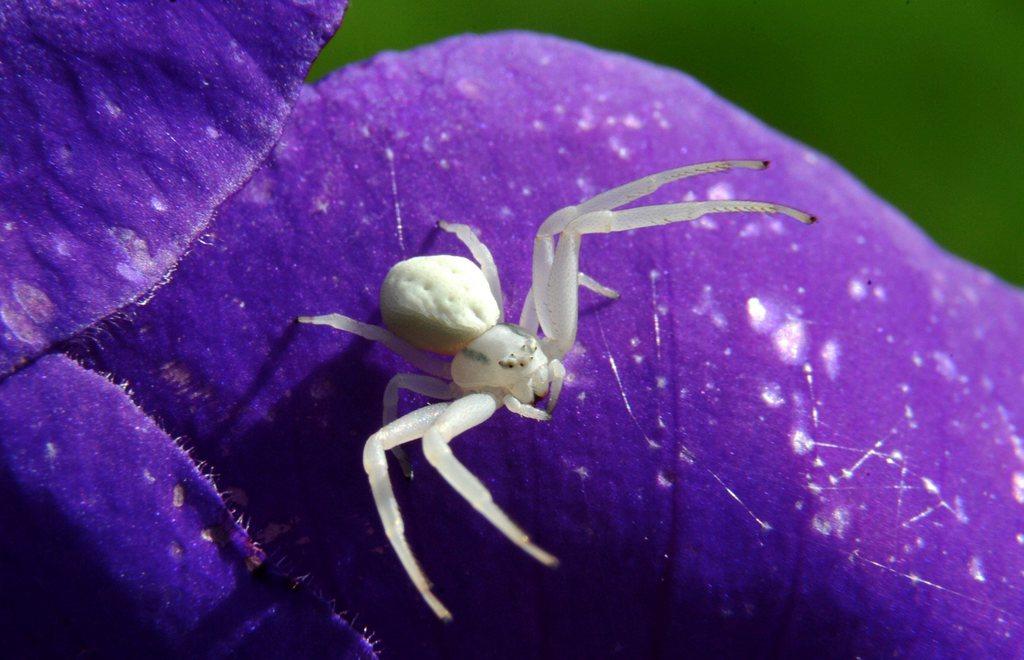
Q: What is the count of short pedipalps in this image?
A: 2